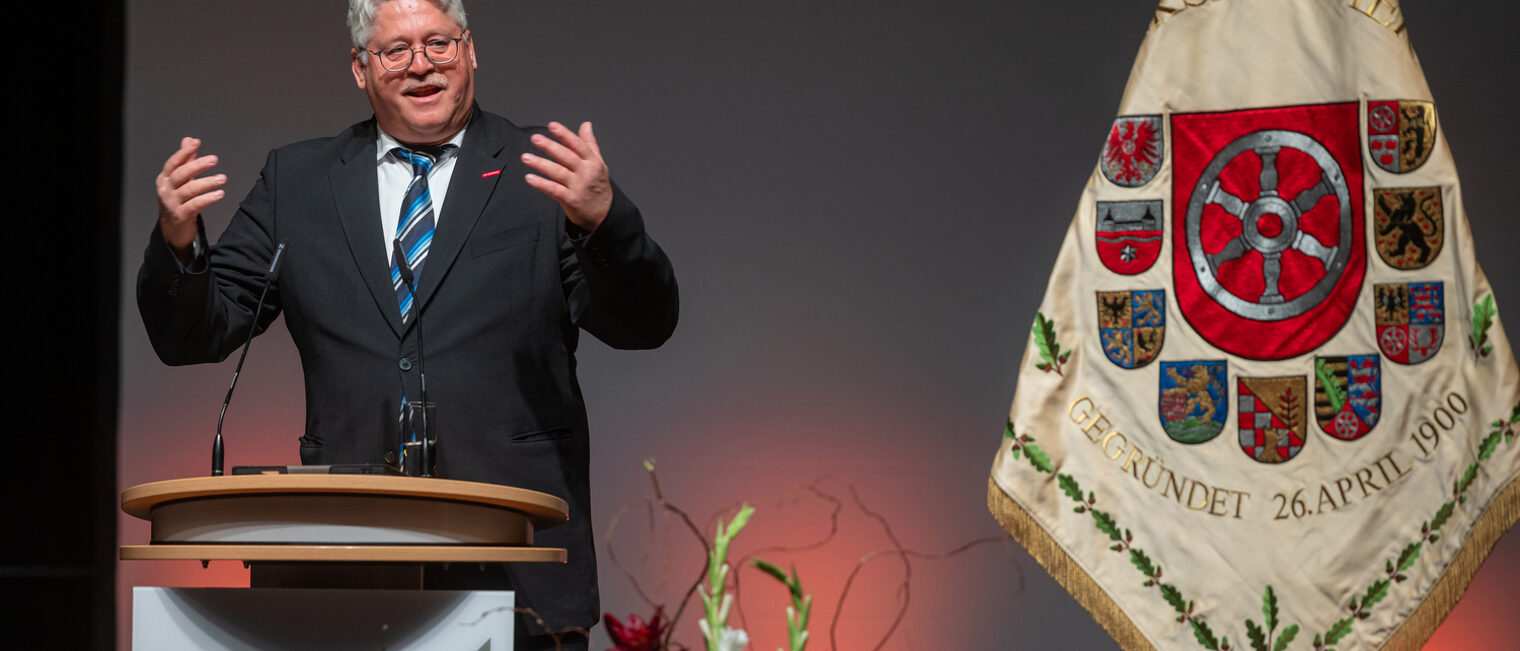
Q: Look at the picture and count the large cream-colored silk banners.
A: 1